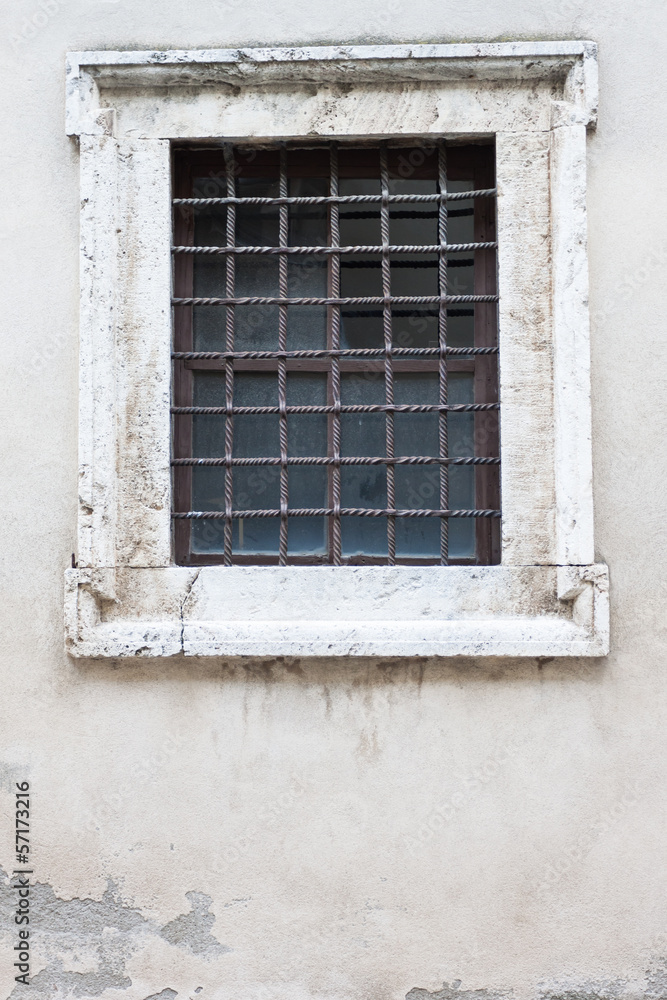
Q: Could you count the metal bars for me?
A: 12